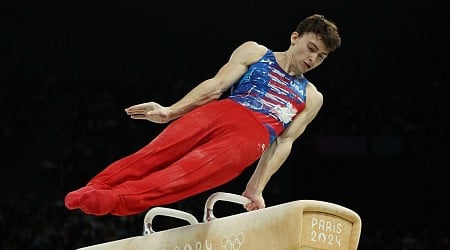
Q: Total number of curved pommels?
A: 2